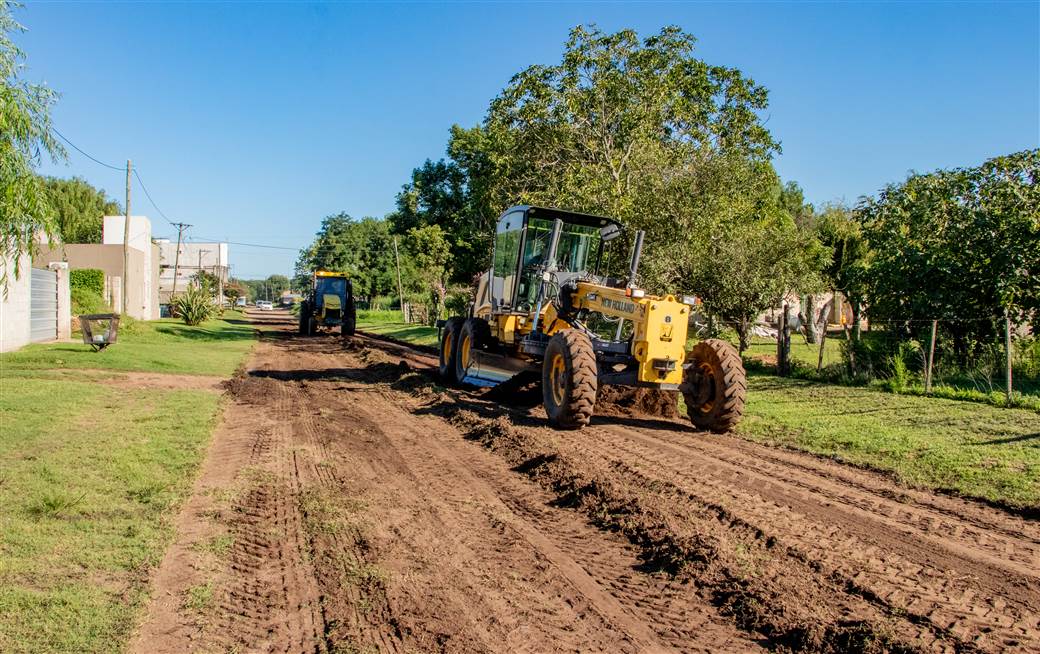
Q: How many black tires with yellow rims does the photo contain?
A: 4